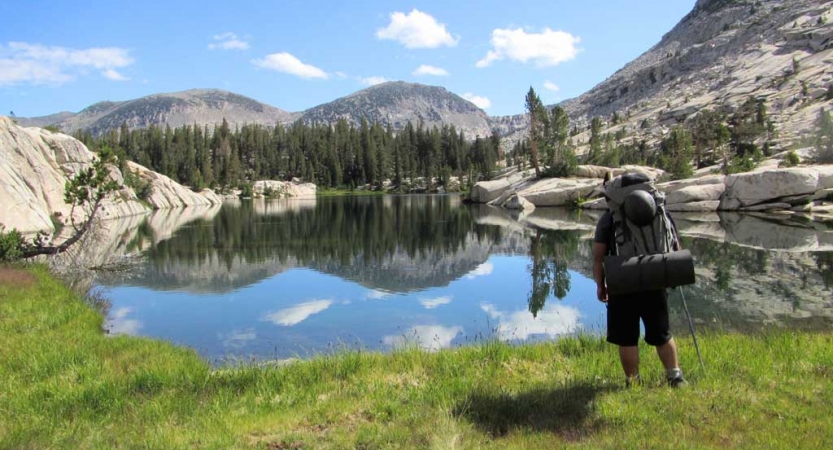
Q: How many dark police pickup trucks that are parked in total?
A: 0